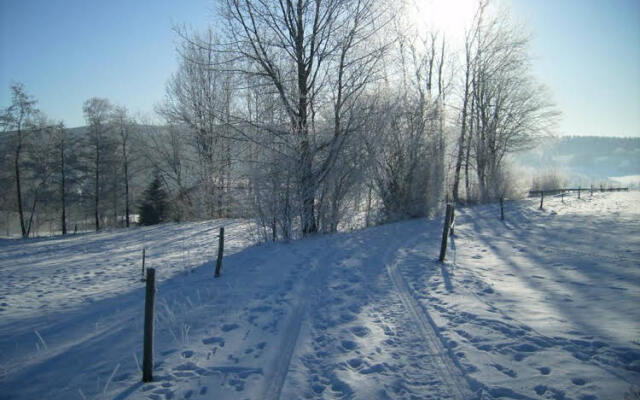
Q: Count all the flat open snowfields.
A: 2